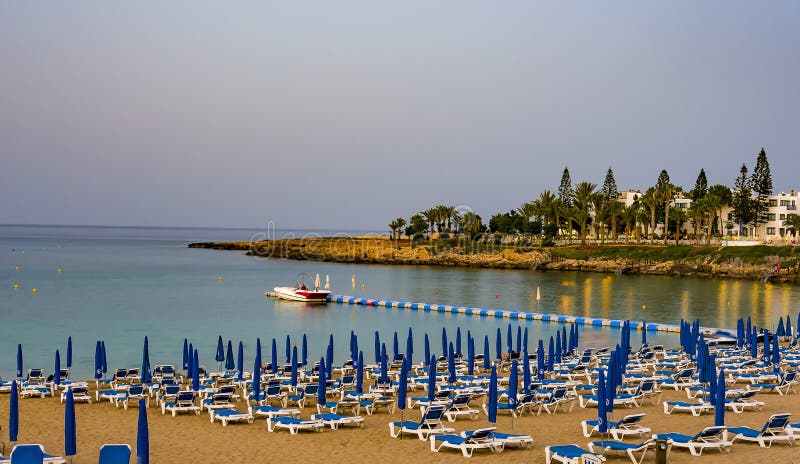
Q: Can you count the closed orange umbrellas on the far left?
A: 0